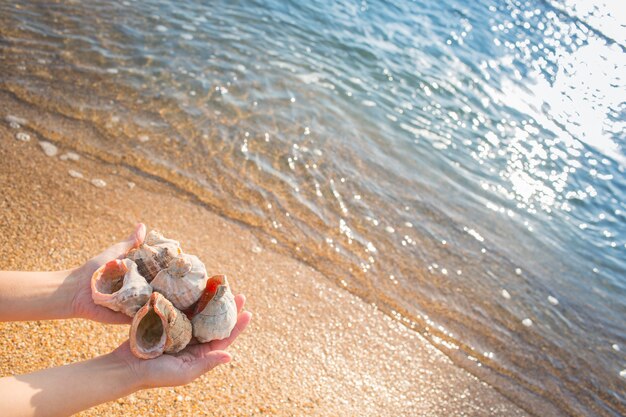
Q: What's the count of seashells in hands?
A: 5